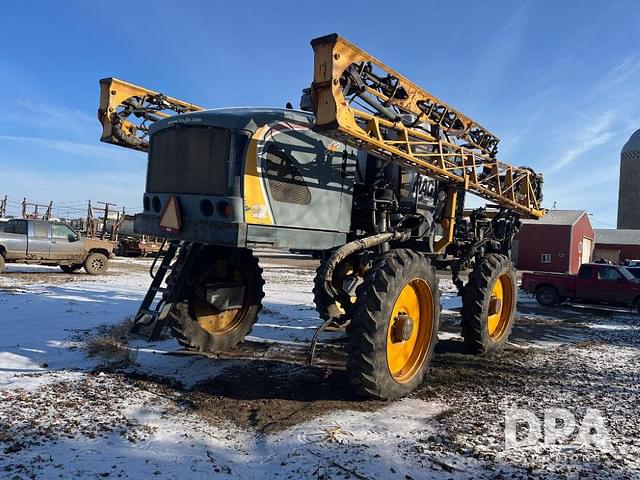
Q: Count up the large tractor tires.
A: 4